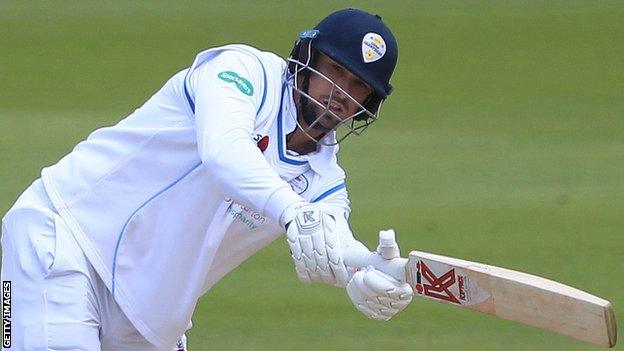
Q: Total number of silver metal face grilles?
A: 1